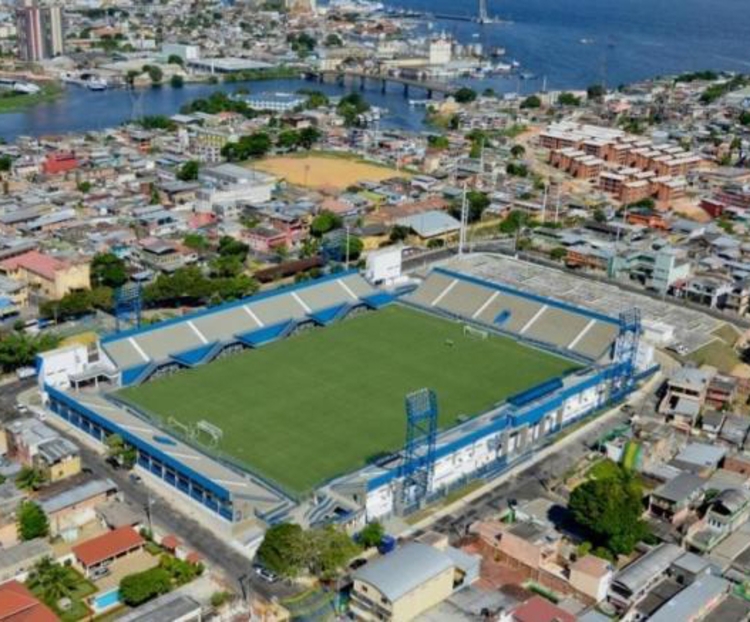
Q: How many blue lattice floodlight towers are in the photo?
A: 4